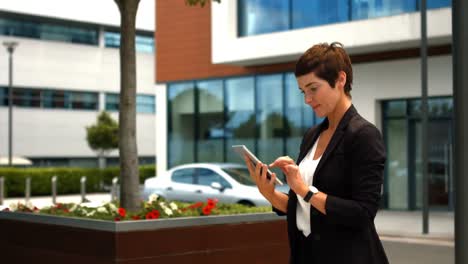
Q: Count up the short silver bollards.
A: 5